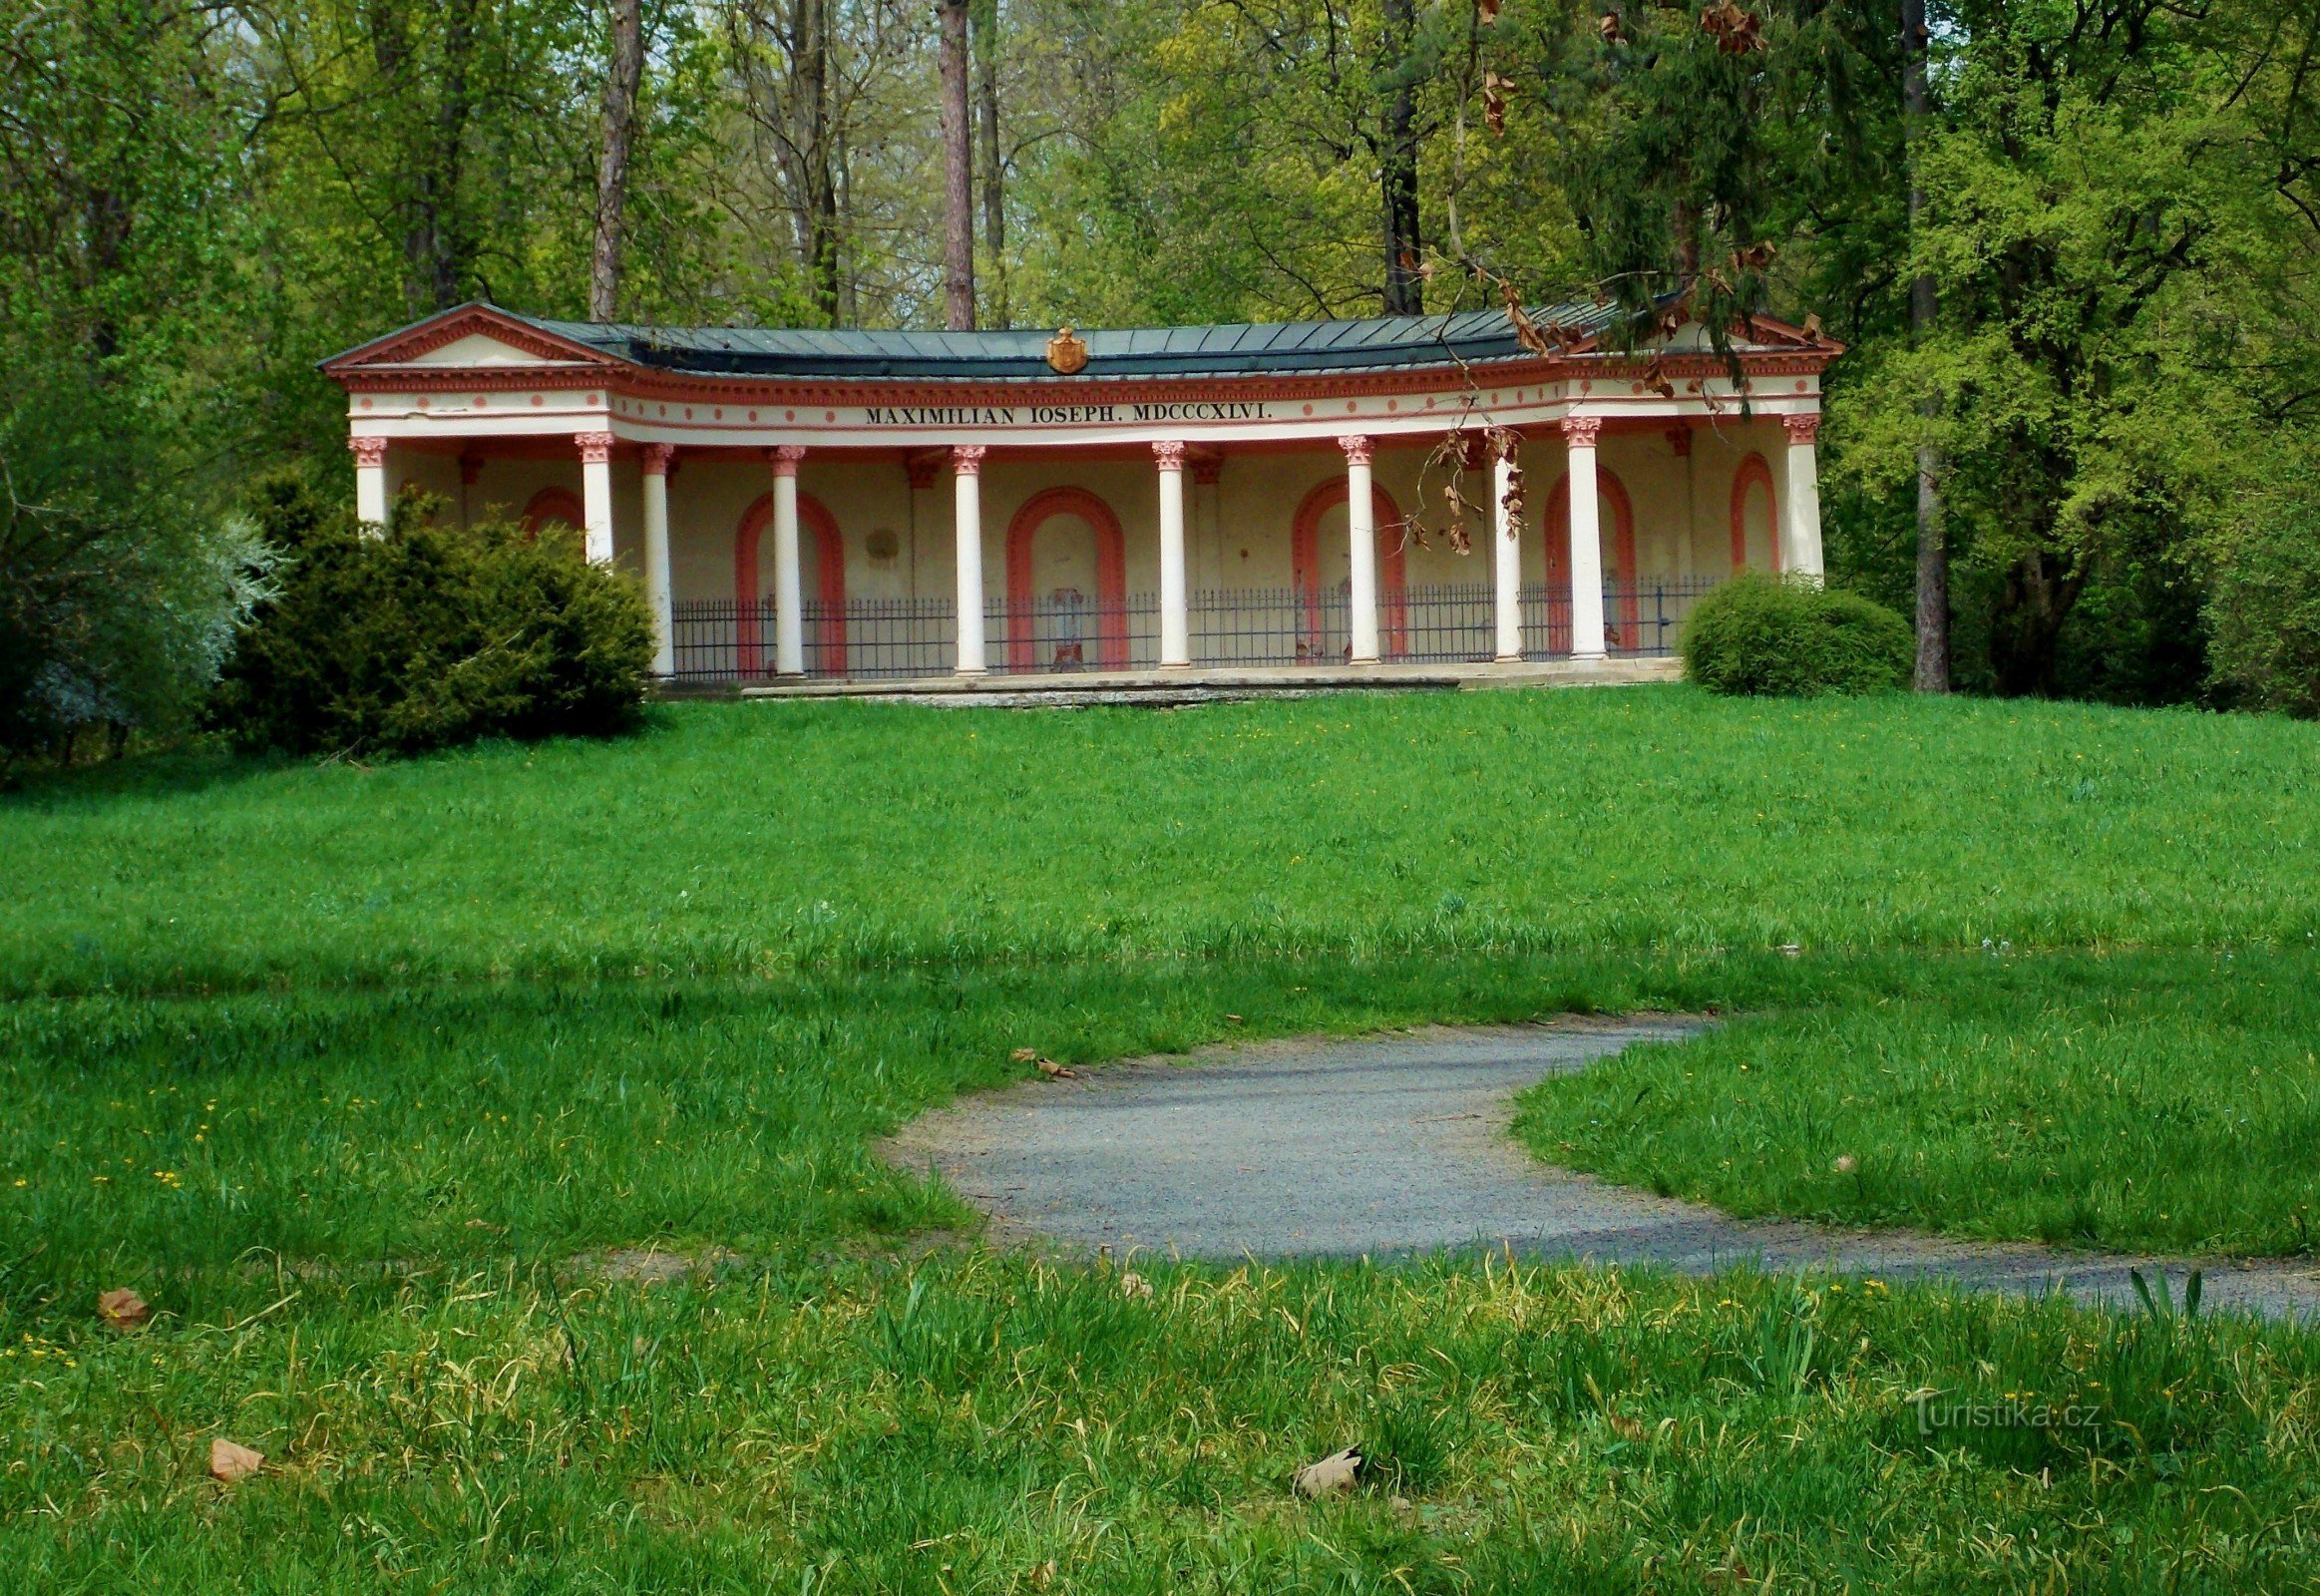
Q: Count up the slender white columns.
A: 10